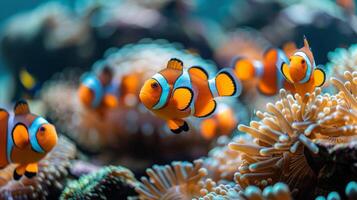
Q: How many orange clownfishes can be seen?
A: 6